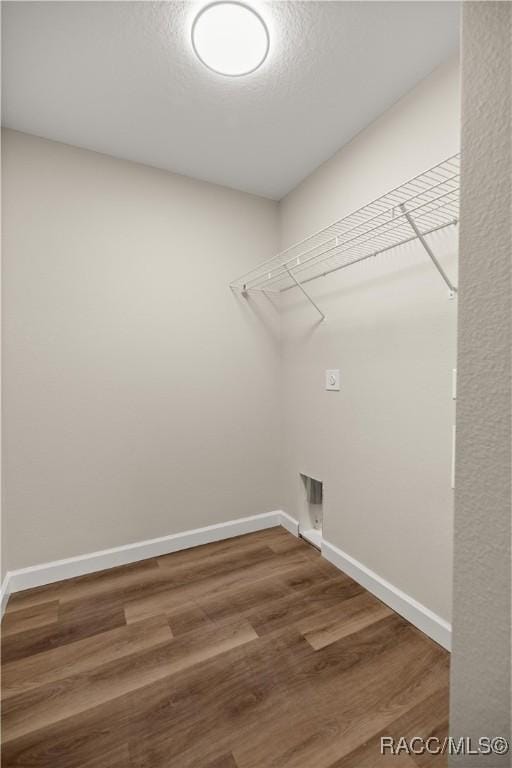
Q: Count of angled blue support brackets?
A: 0